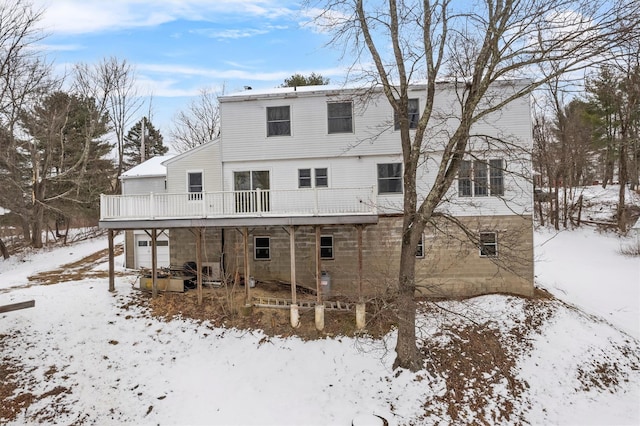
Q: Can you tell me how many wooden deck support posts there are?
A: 7